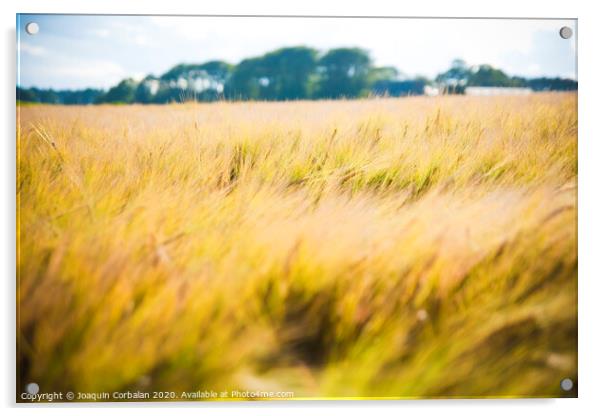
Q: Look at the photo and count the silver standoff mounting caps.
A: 4